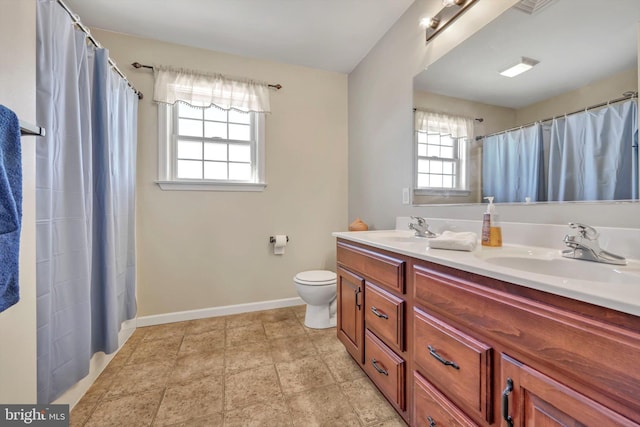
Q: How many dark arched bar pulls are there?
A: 6